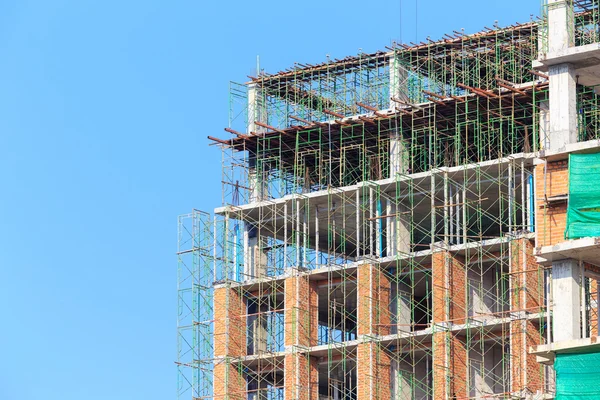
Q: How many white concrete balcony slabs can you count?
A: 4